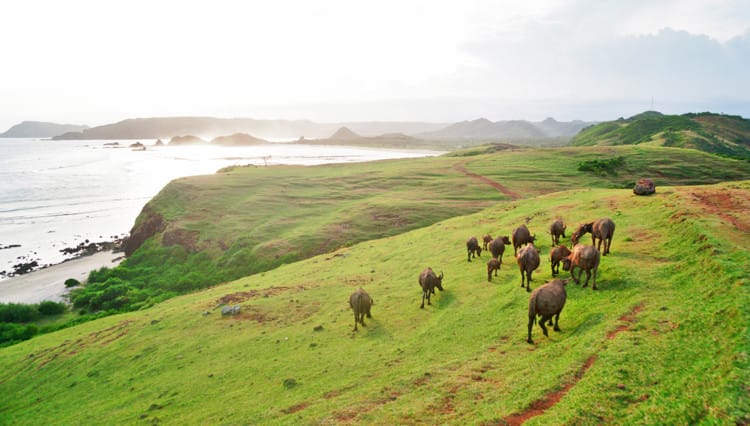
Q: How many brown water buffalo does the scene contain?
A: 13